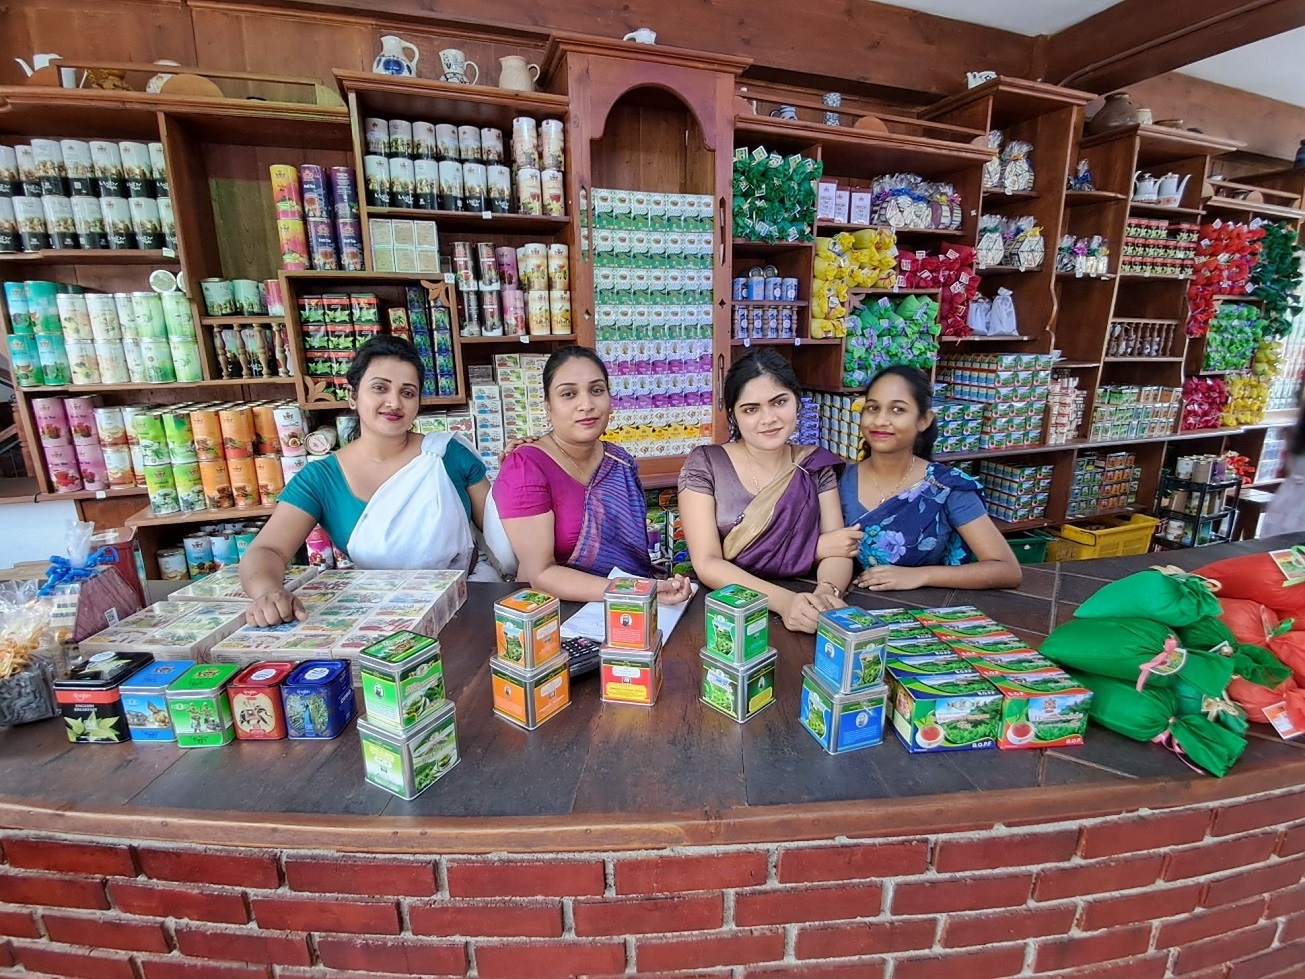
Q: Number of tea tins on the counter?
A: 15